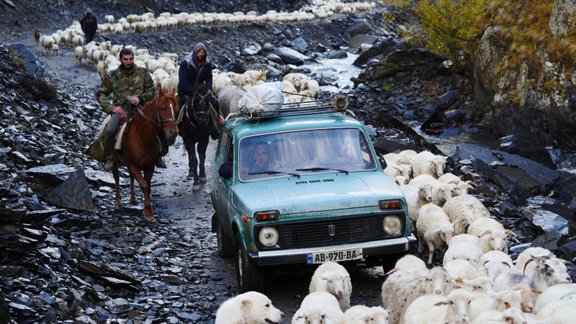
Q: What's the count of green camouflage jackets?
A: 1